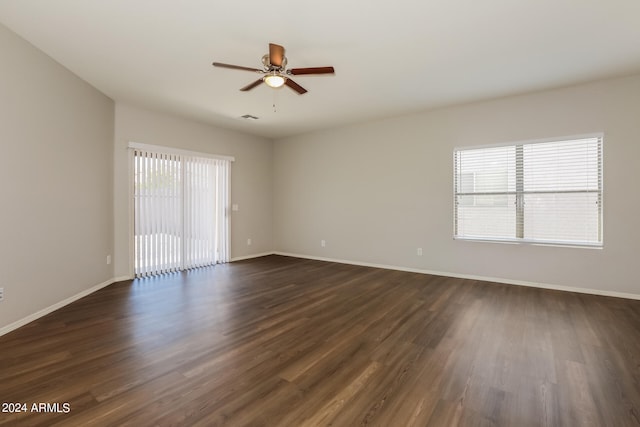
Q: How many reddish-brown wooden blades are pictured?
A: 5